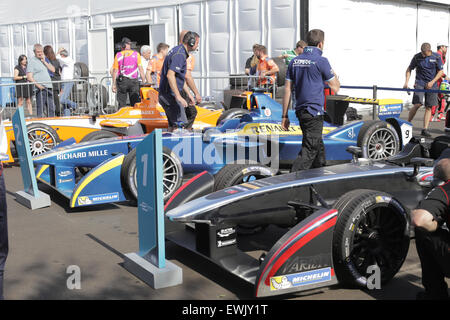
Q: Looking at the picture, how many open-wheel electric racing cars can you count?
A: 3